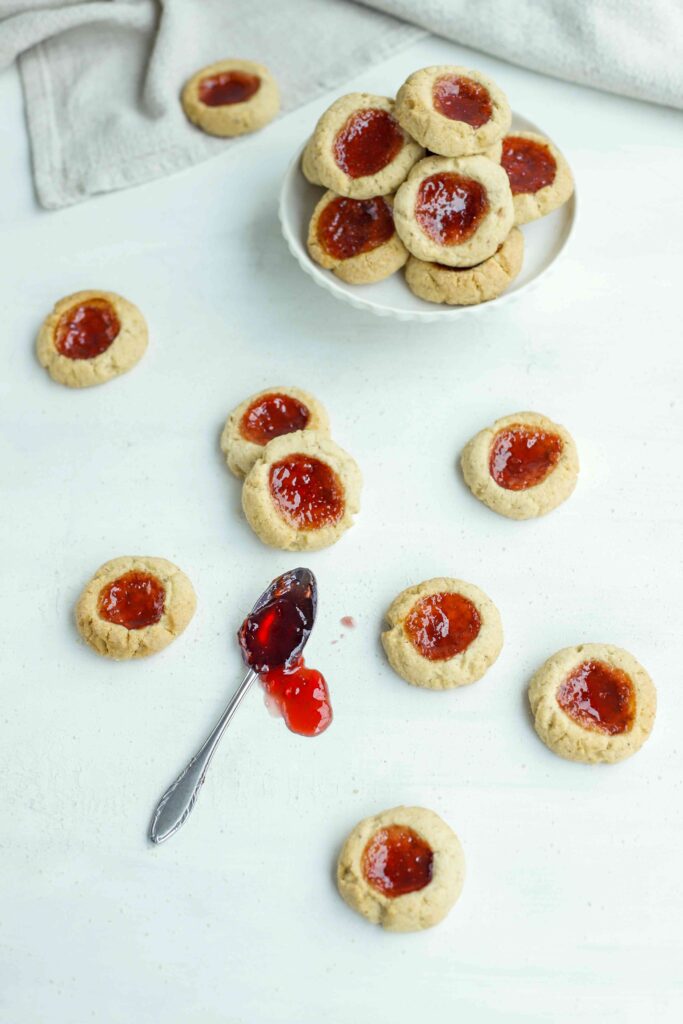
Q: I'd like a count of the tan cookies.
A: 15